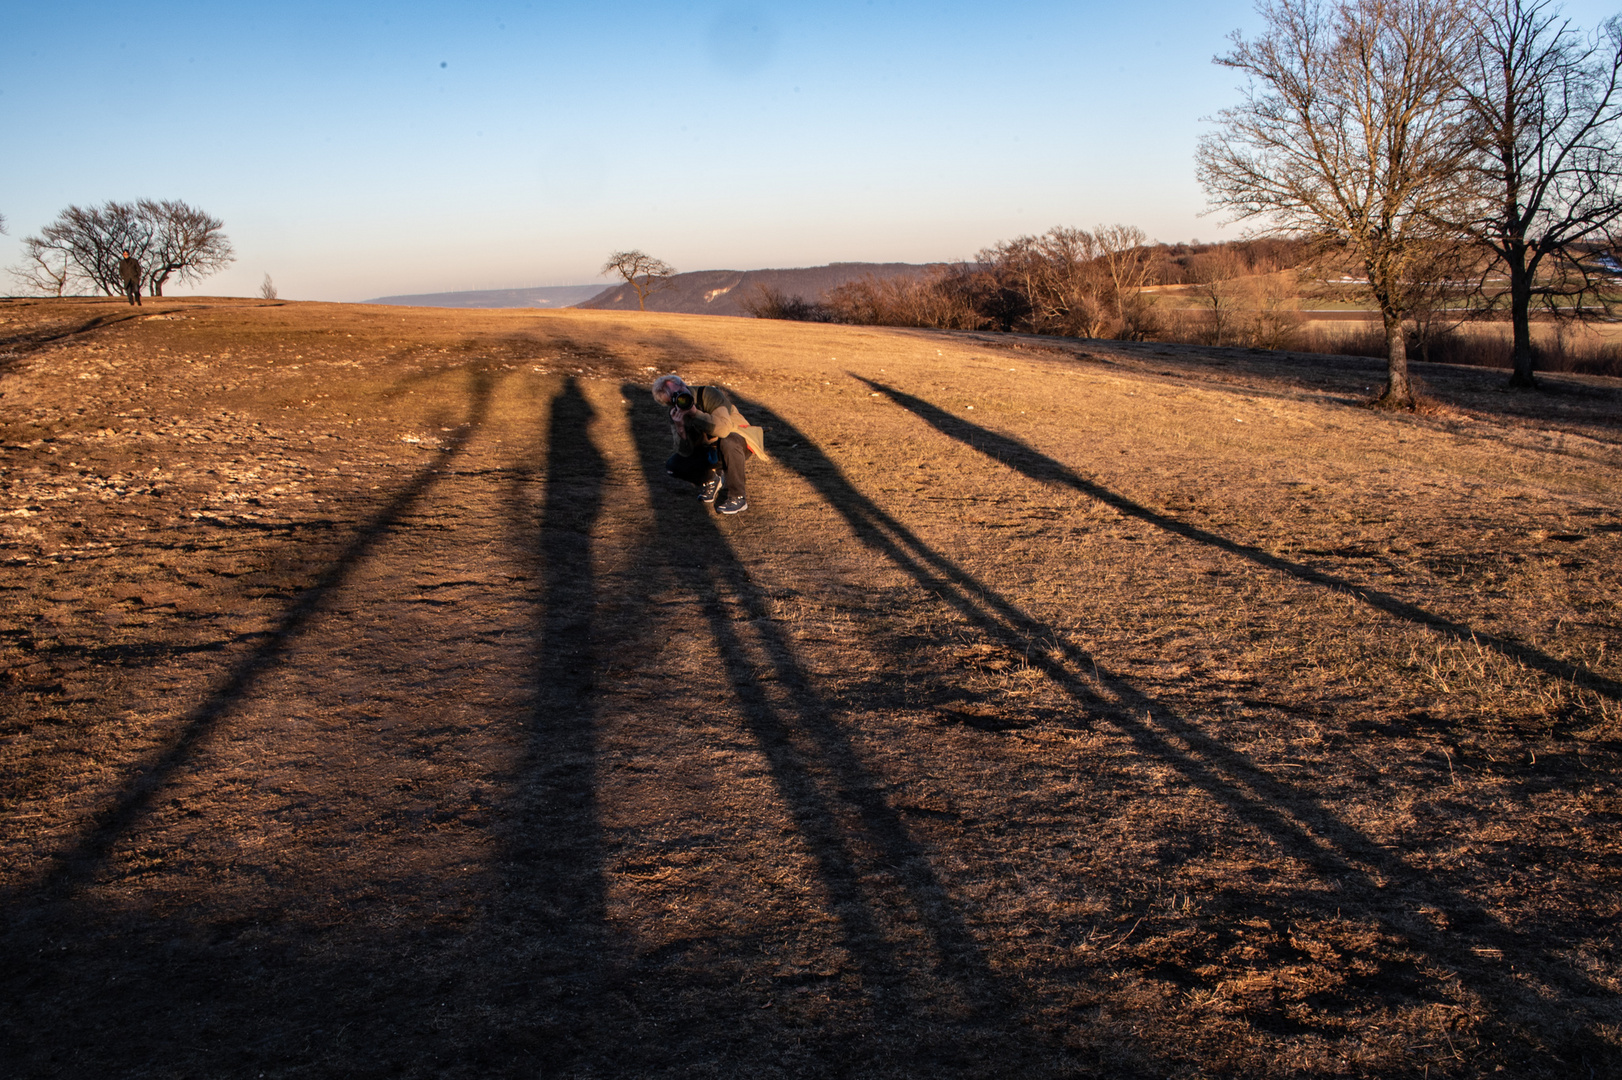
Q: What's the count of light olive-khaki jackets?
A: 1